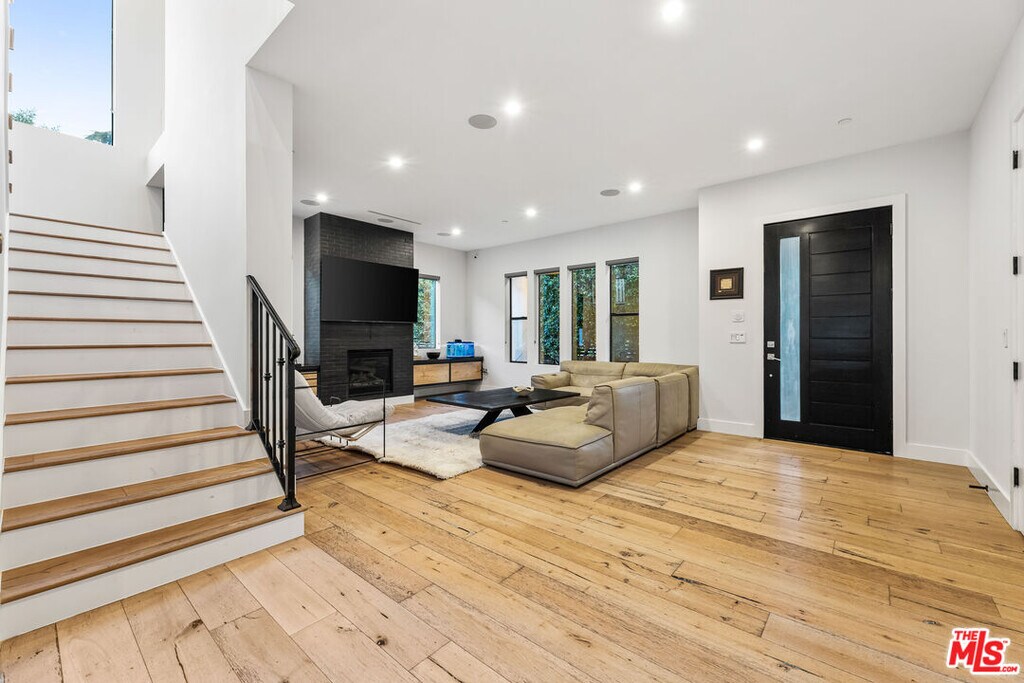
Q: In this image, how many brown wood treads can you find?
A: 12